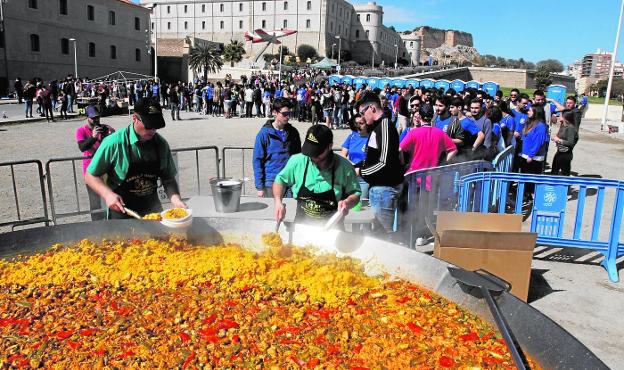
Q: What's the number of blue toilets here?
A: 13